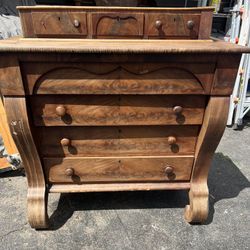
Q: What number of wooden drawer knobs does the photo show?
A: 9